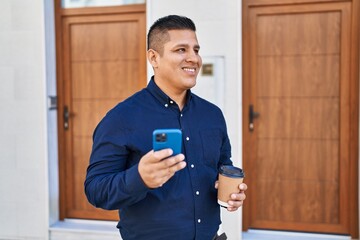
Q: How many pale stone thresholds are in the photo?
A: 2